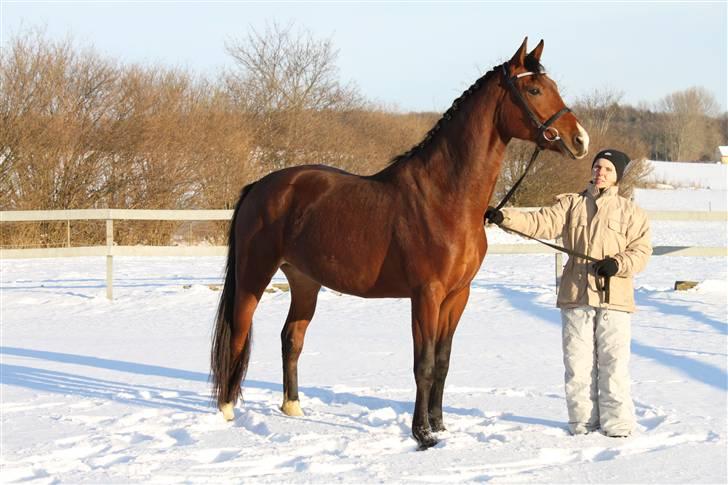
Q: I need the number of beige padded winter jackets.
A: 1